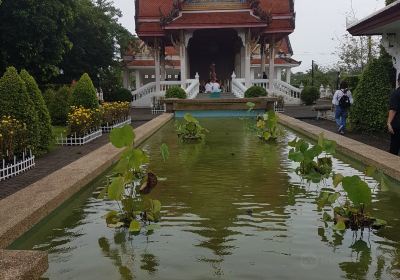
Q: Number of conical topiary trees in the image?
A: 4